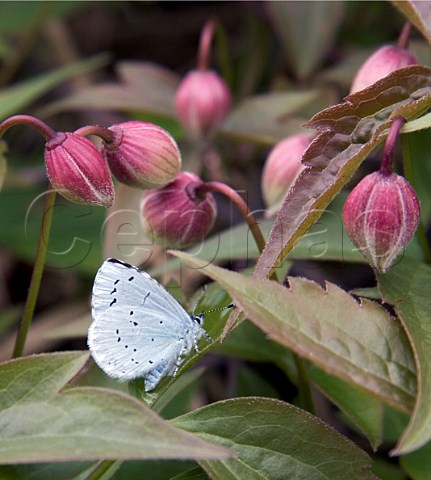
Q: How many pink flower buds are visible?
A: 7